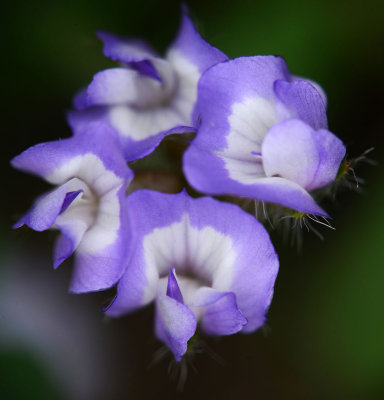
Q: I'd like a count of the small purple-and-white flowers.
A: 4